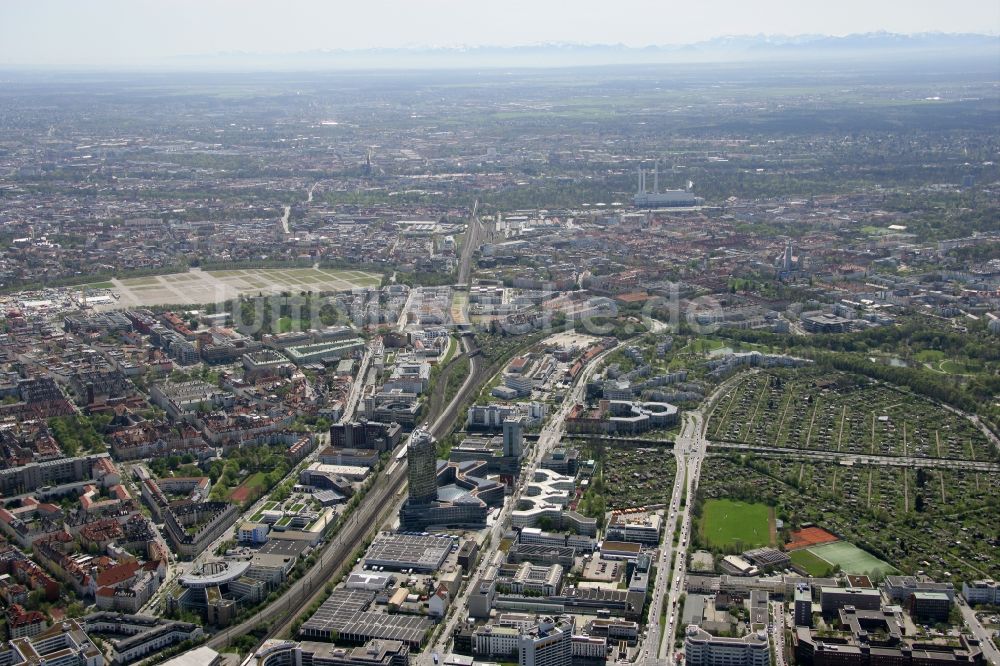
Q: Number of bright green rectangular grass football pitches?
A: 1